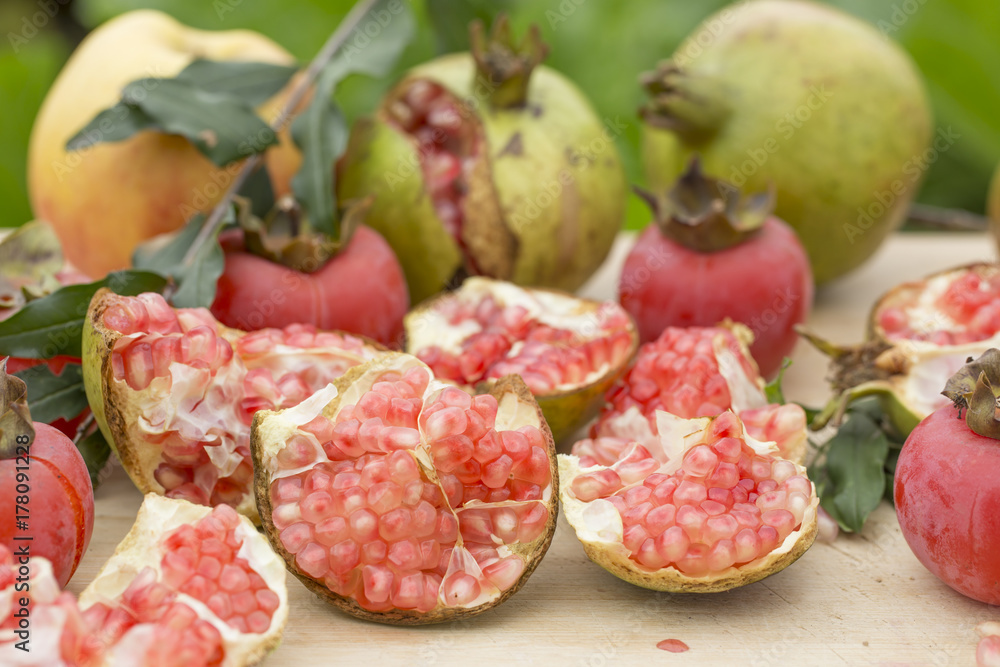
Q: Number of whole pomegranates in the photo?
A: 2